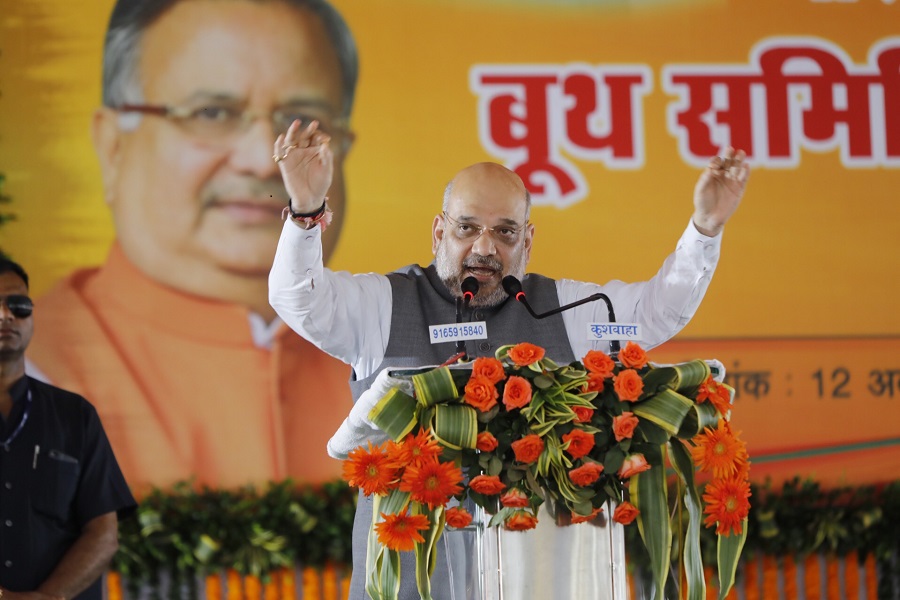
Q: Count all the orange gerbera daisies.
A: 7